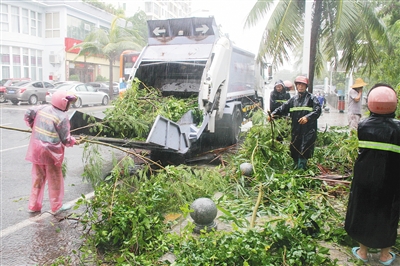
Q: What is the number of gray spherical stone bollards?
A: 2